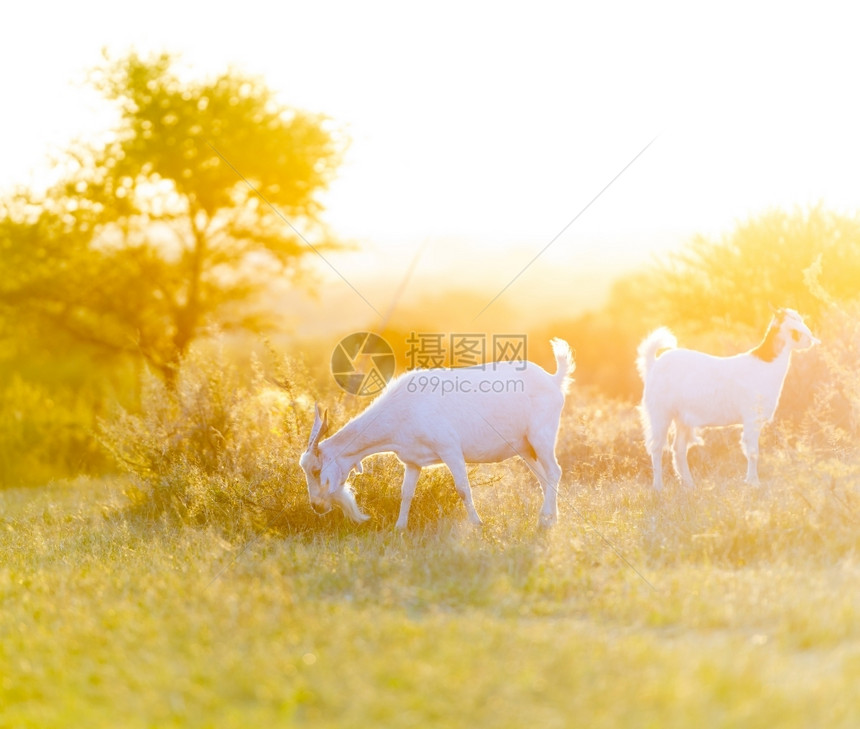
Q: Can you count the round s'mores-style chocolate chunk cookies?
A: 0